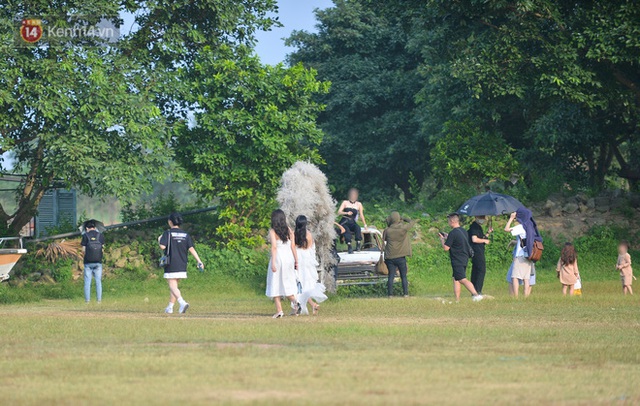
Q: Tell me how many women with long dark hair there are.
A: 2